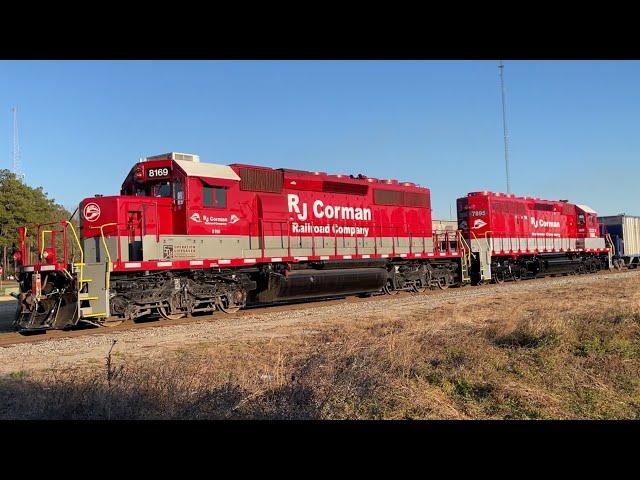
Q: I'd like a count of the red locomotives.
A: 2